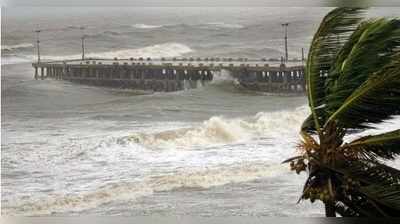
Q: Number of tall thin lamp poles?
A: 3